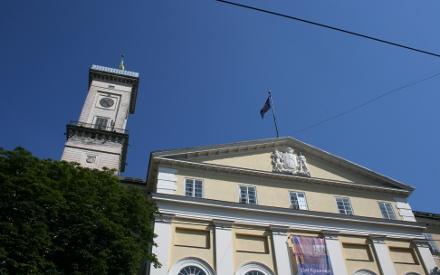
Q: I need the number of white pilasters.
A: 6